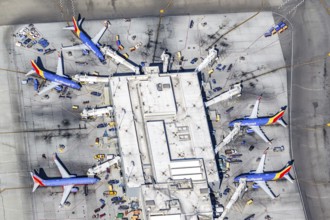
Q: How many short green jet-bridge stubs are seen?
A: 0